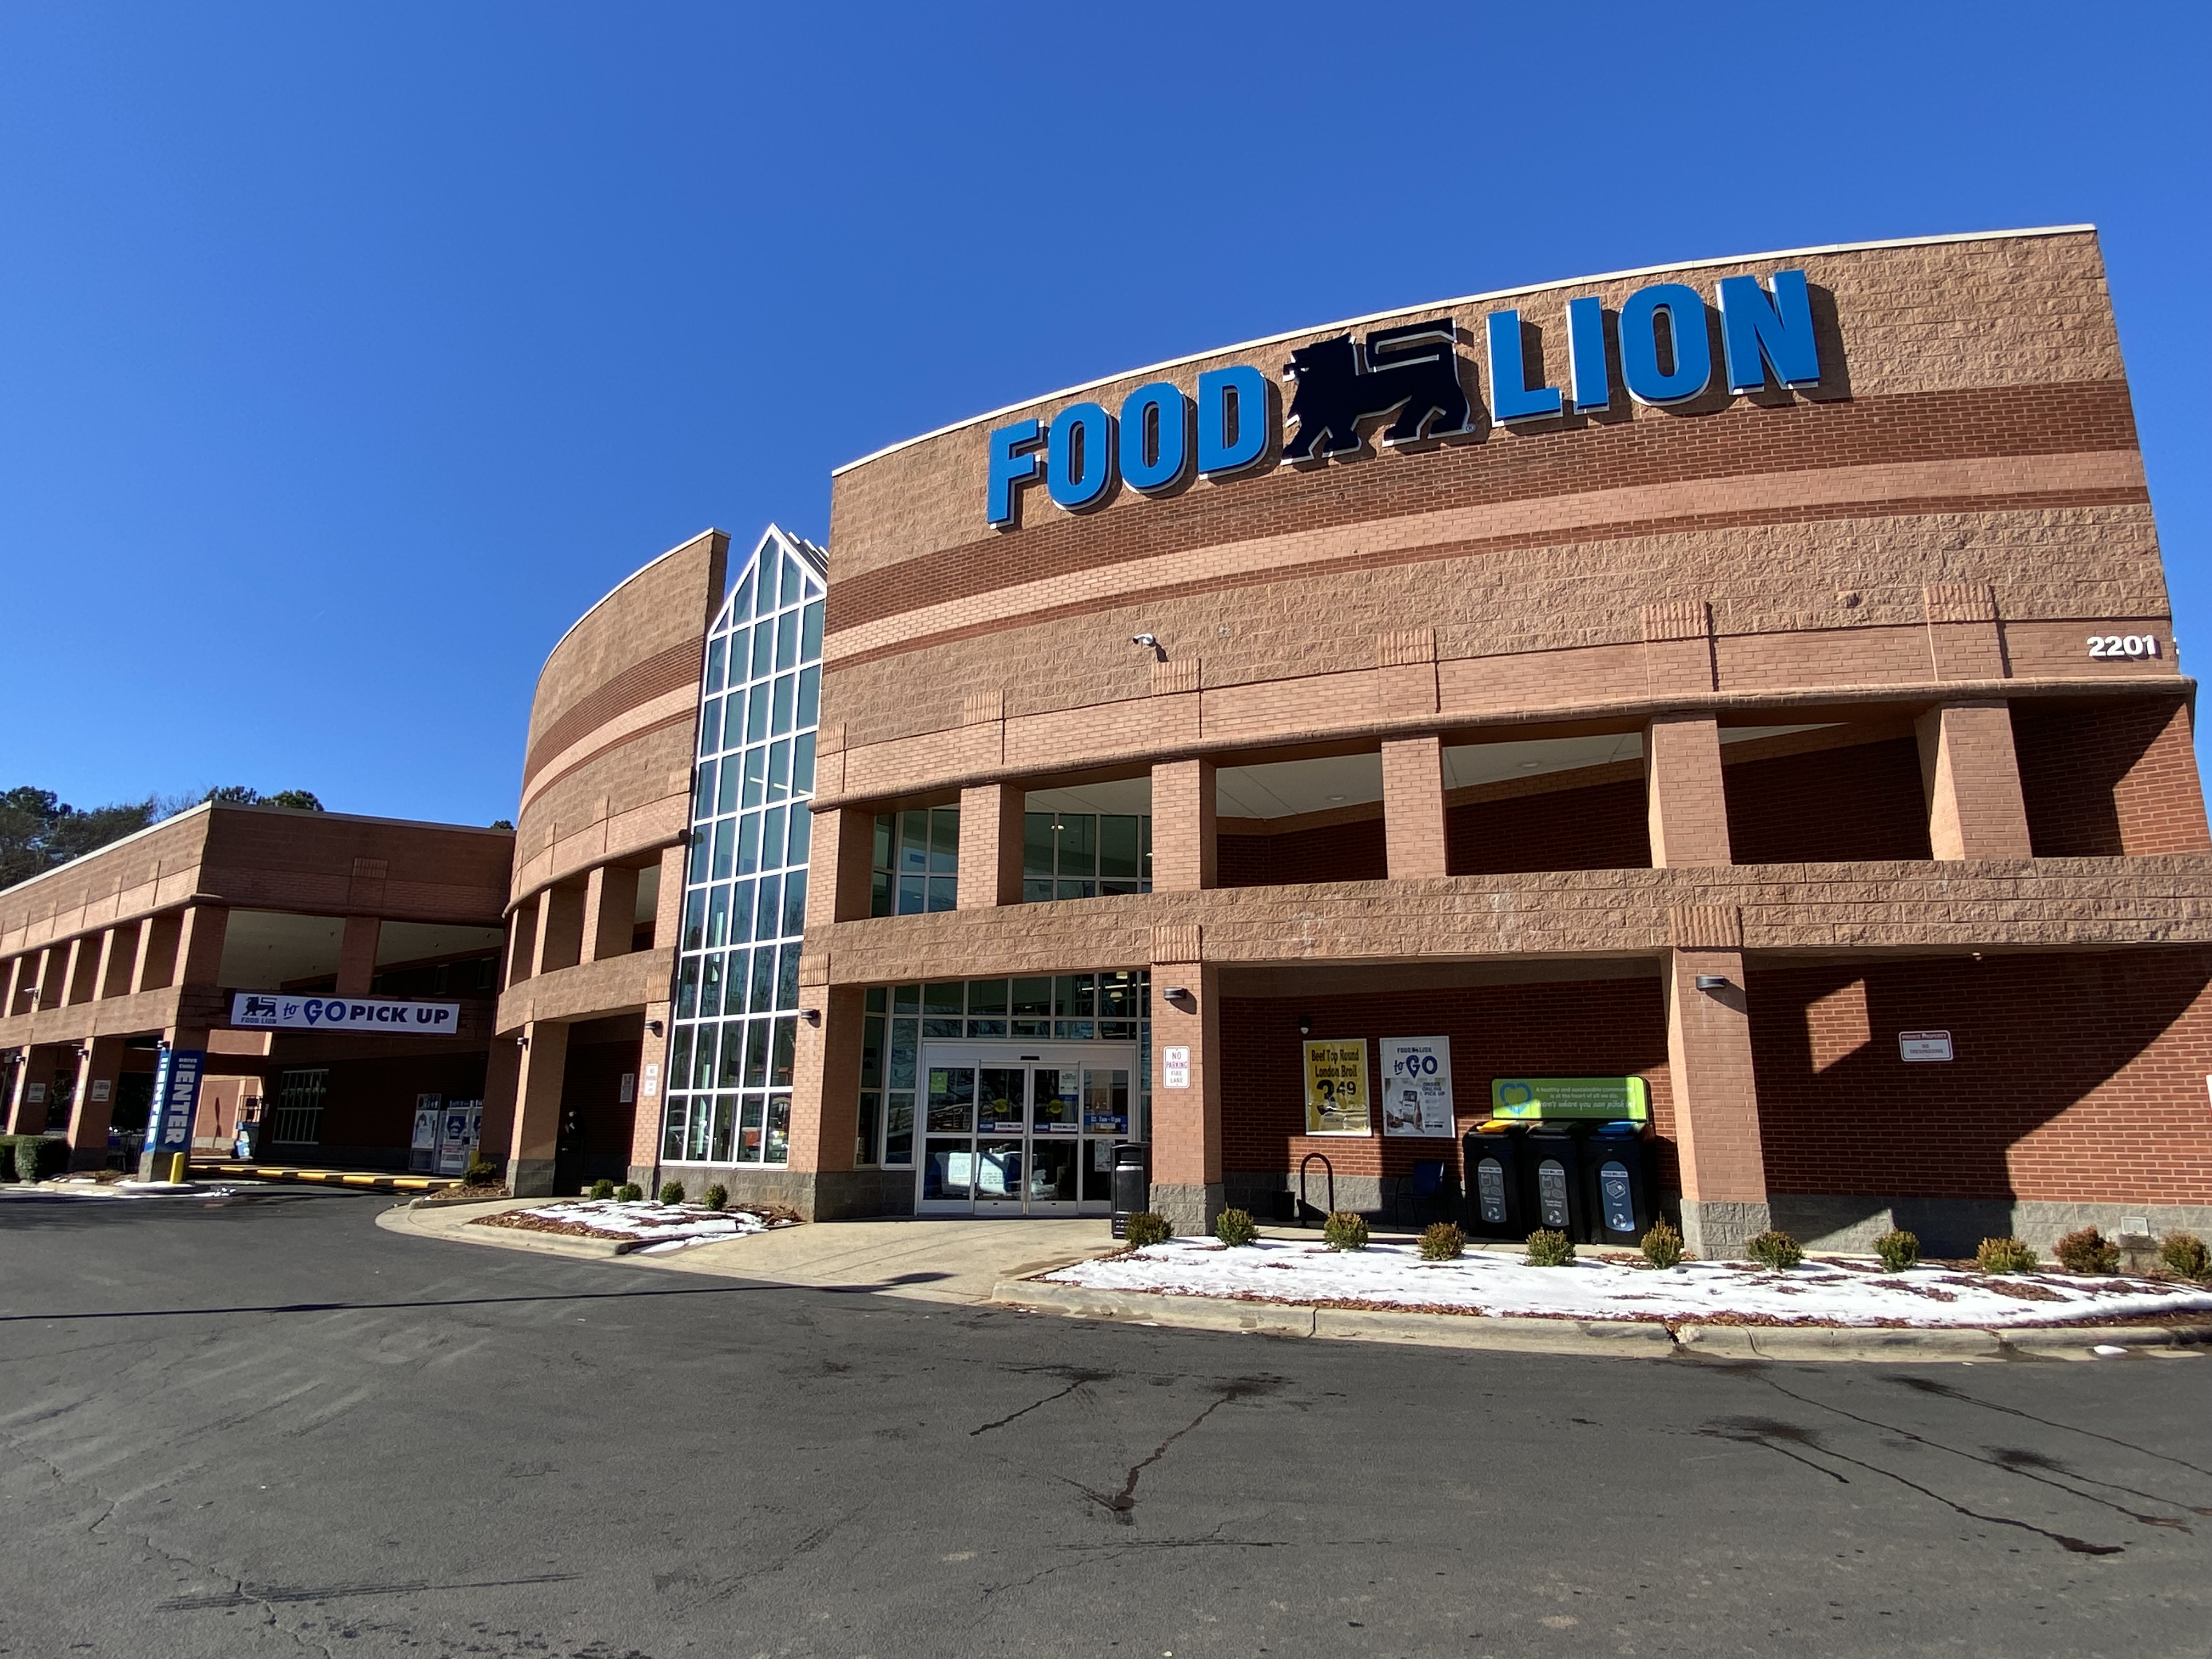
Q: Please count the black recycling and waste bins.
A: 4